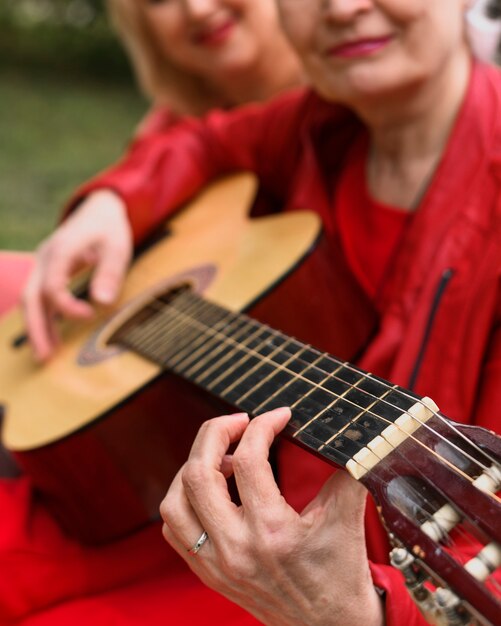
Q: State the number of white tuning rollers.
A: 3